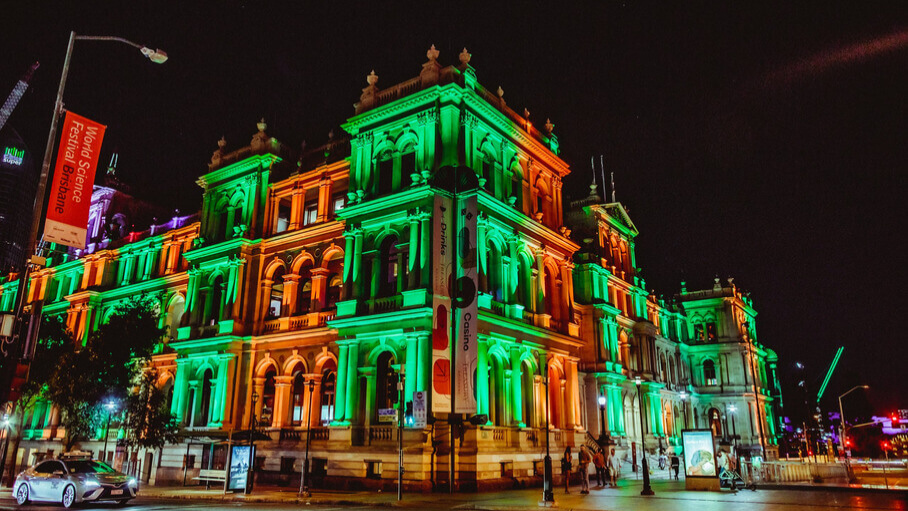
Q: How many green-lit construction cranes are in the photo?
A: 1